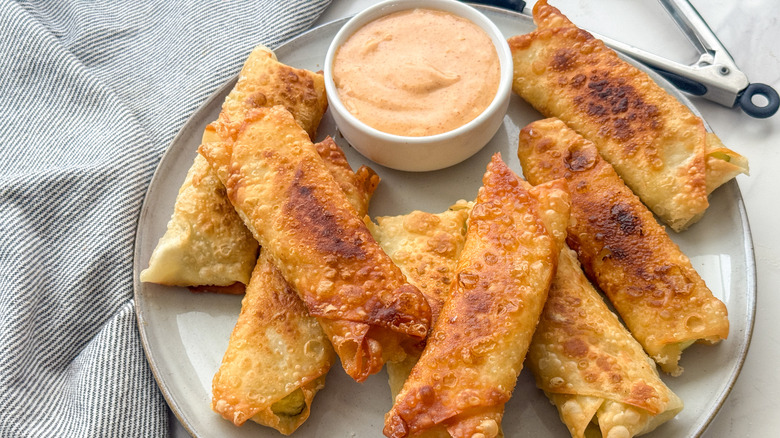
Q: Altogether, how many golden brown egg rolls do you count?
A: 8